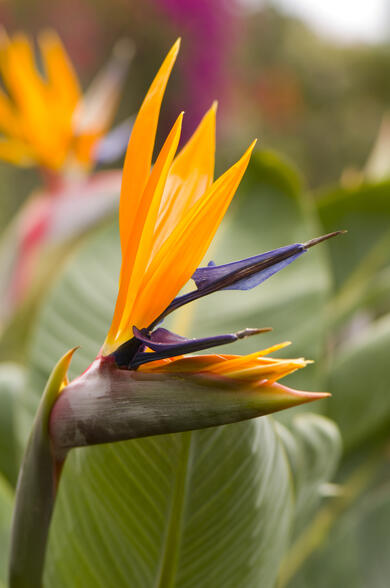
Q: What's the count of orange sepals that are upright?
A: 4